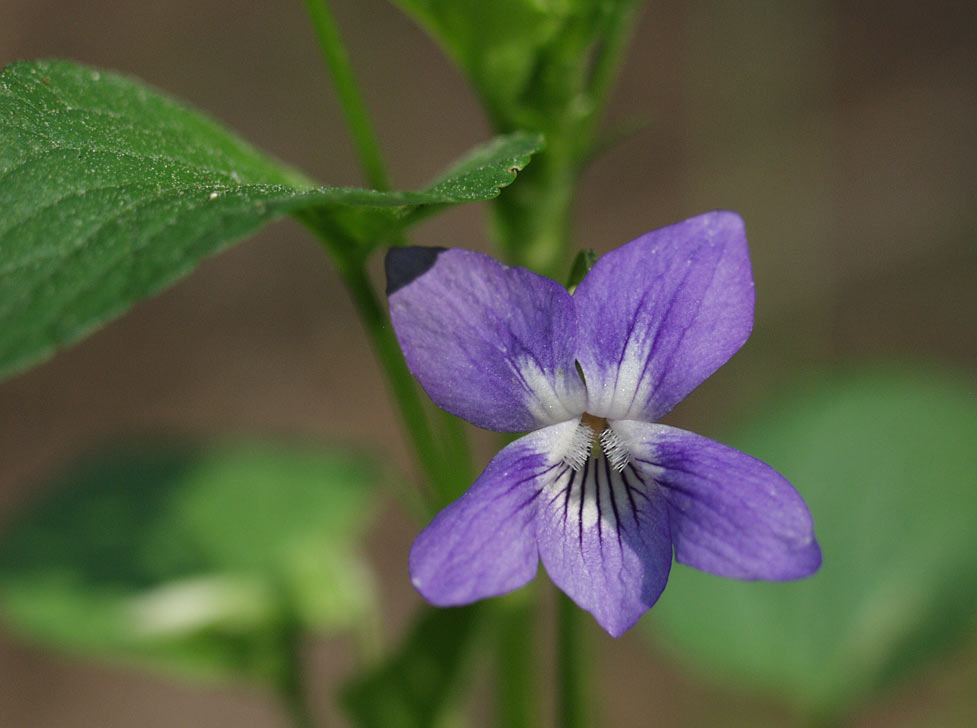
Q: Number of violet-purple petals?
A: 5